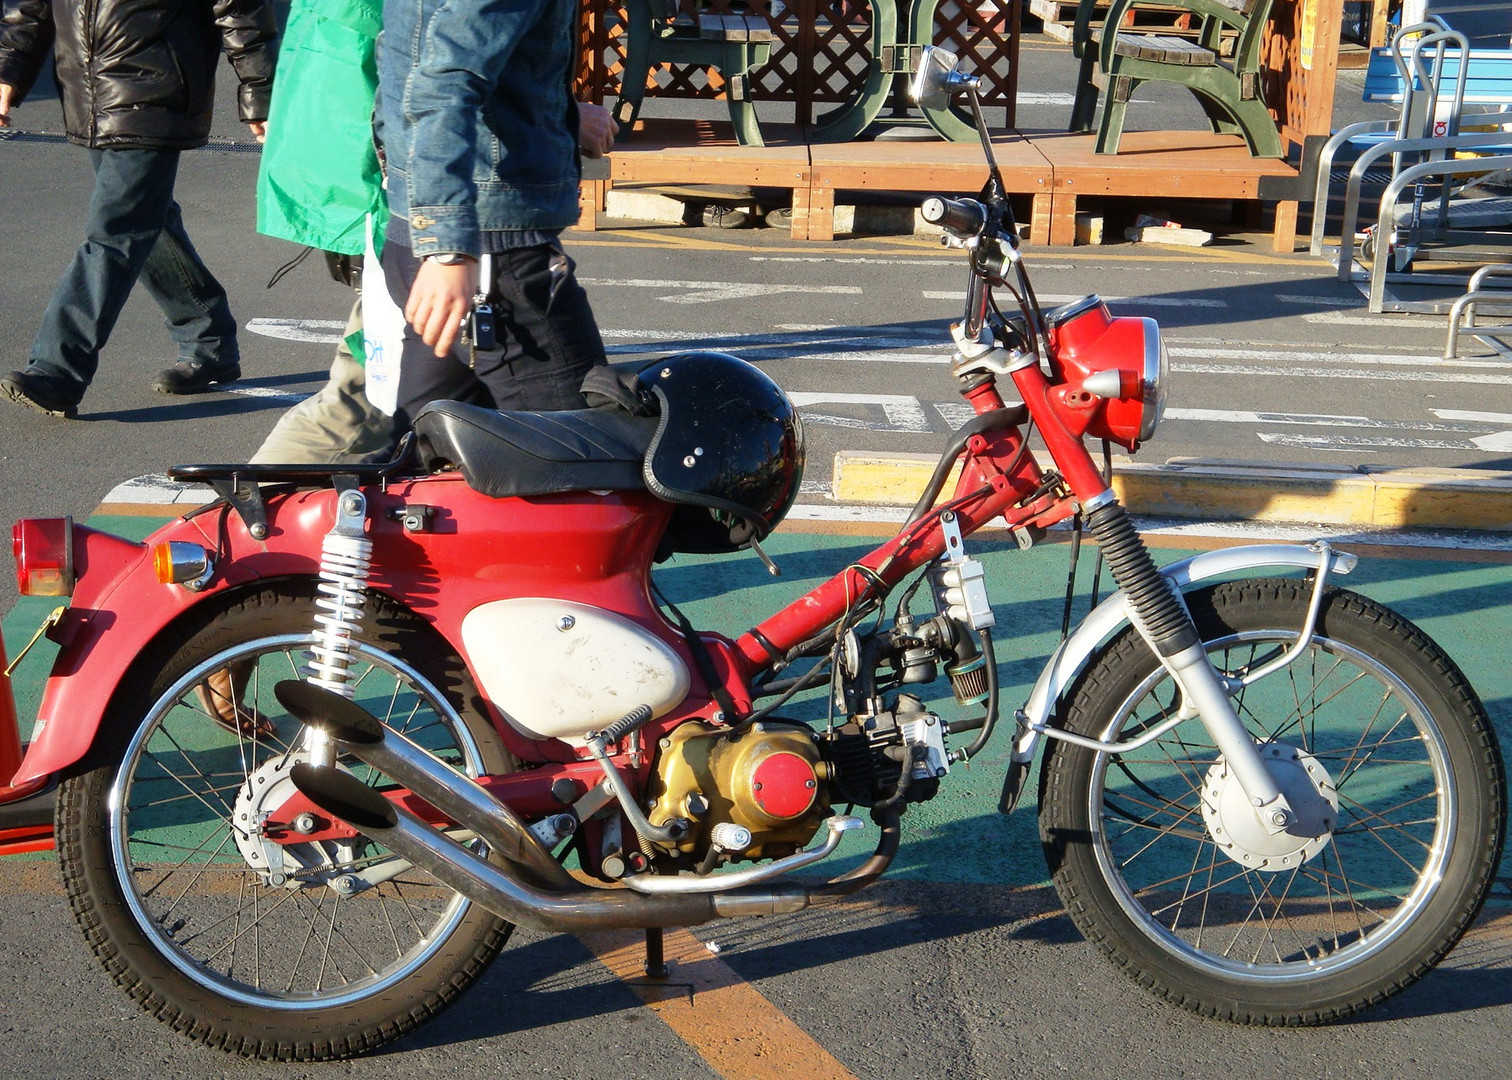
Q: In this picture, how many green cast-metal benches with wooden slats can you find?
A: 2